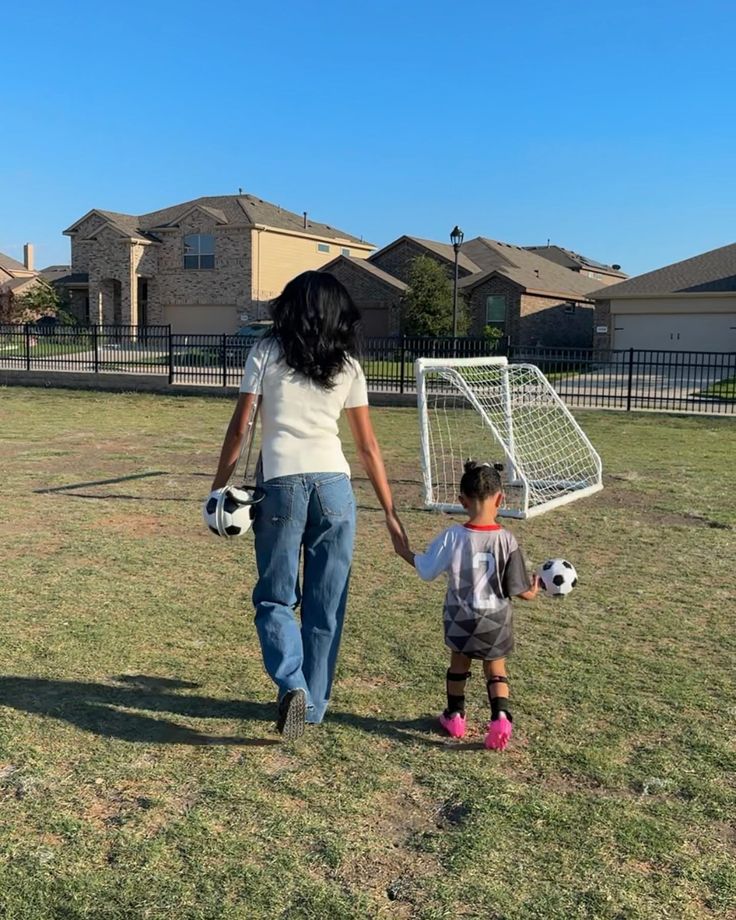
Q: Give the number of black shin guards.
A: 2